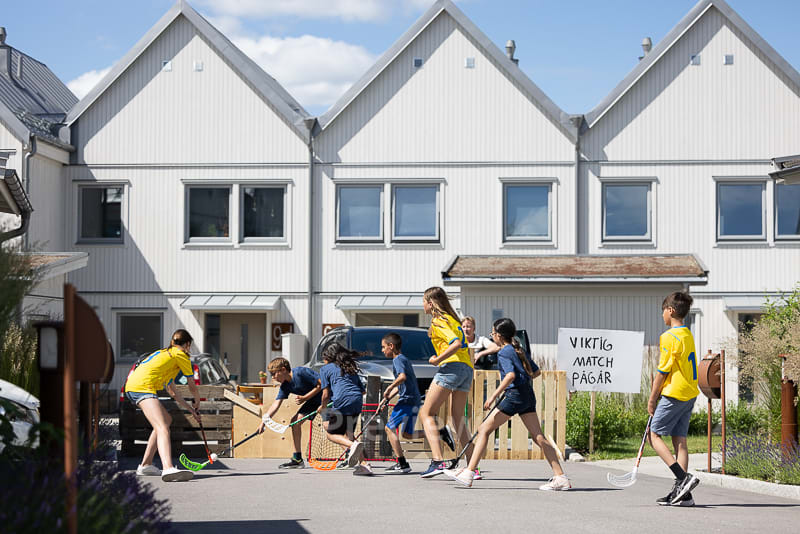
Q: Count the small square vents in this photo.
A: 6